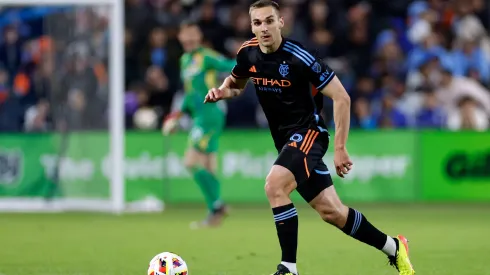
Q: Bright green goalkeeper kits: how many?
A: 1